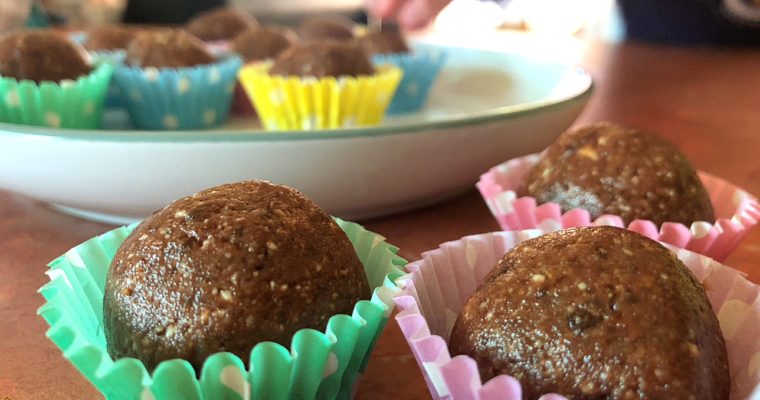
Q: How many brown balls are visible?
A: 11